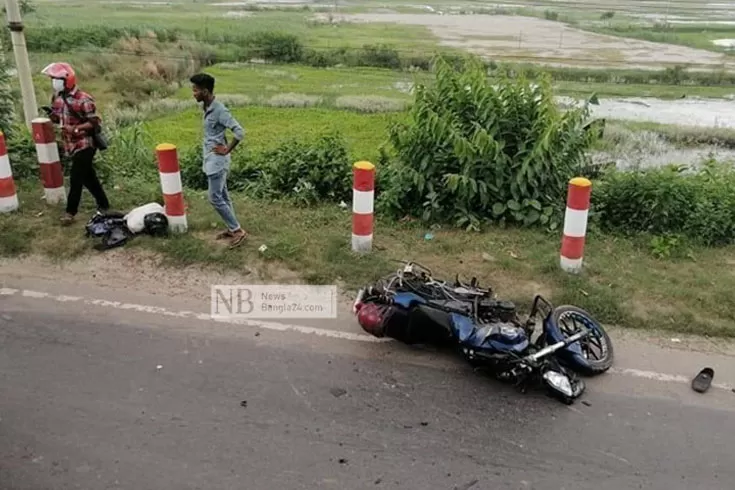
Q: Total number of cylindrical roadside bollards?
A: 5